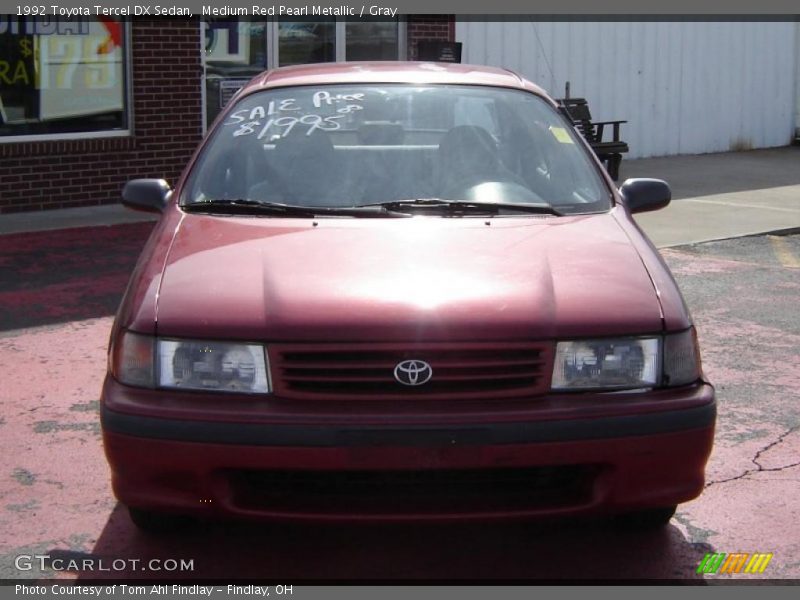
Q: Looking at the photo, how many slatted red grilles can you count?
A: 1